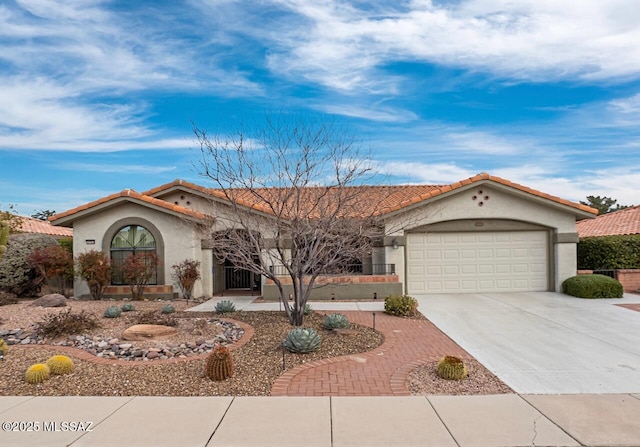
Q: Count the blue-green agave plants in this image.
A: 7